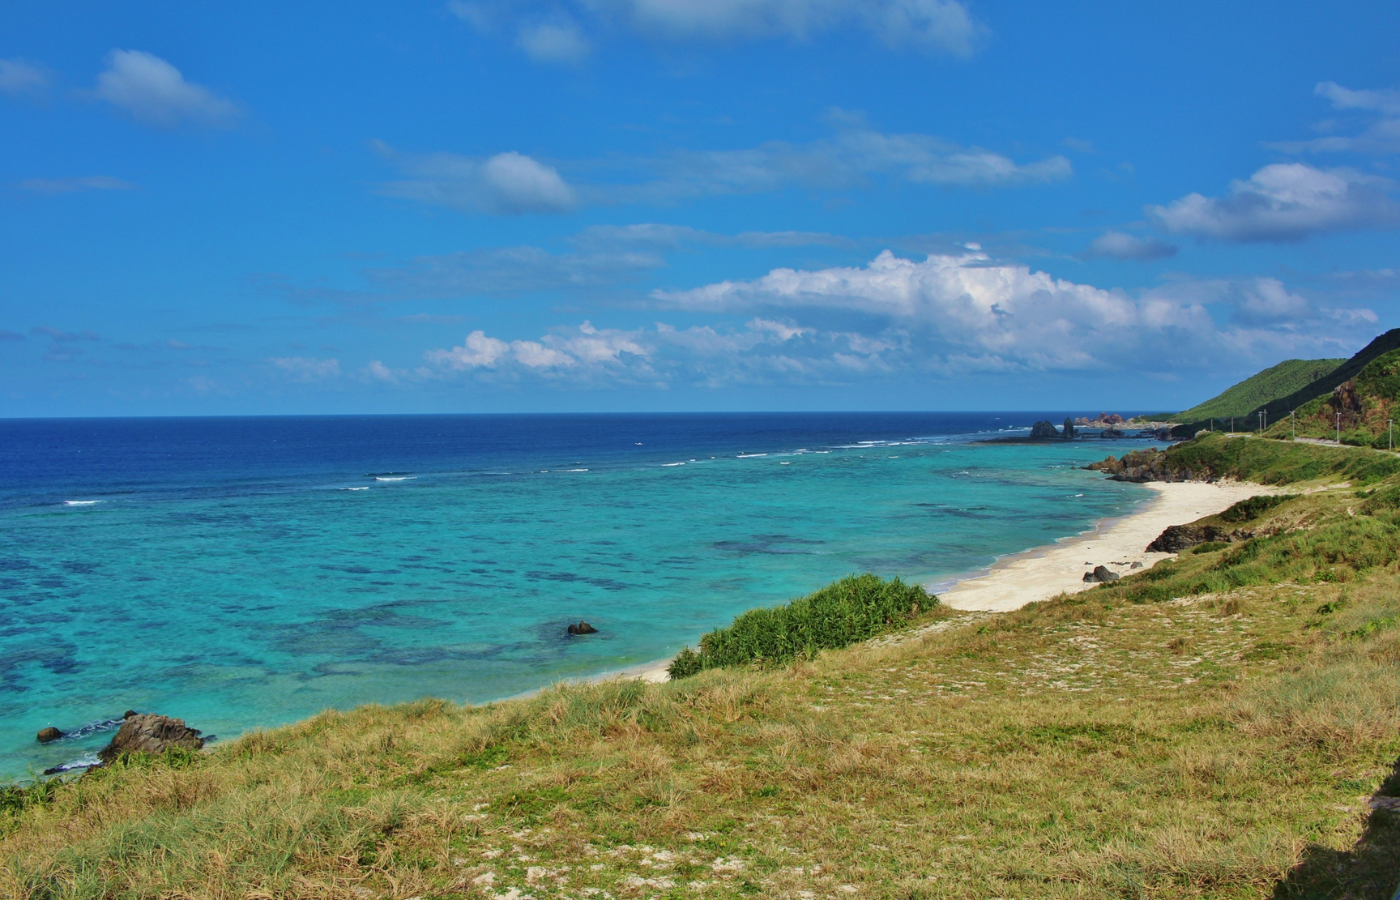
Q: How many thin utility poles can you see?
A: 7